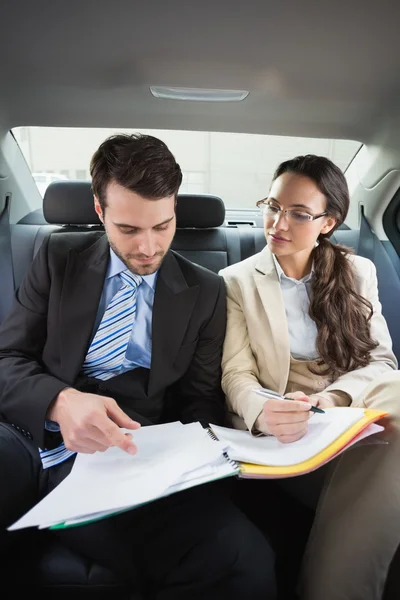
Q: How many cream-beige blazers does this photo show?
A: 1